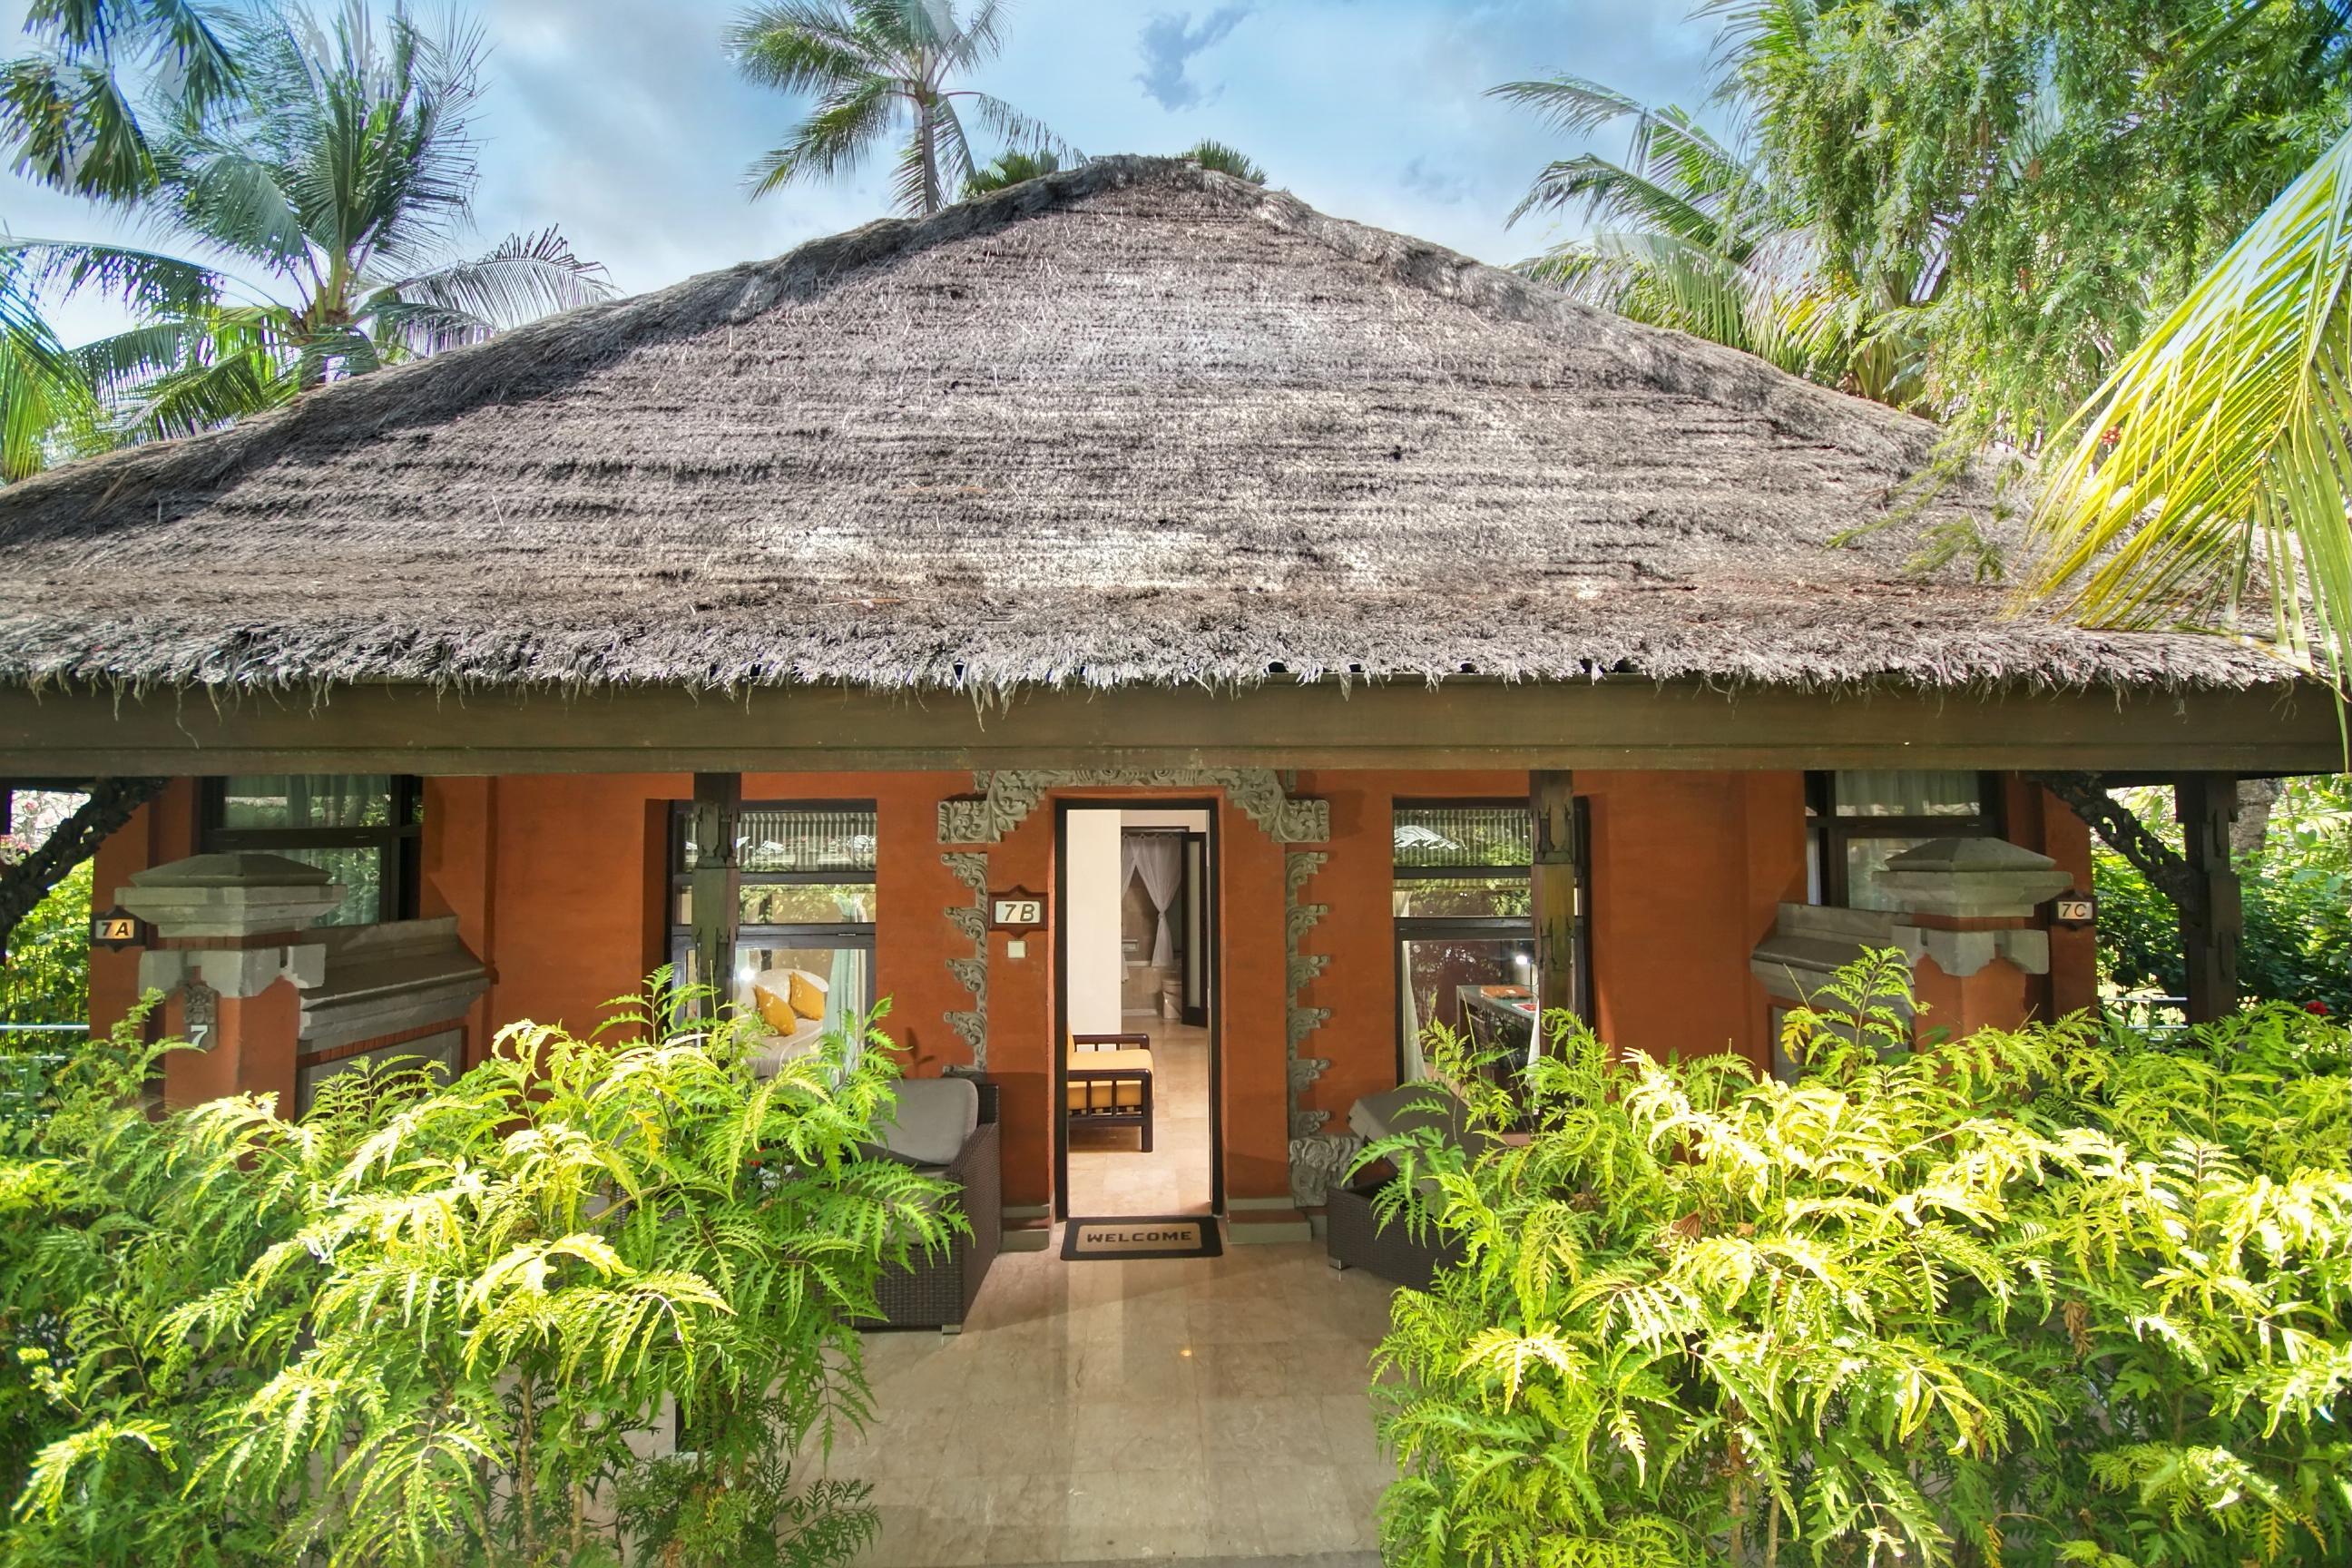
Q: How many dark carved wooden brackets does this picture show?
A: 2